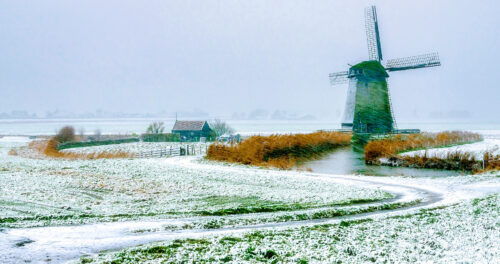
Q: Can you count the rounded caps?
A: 1